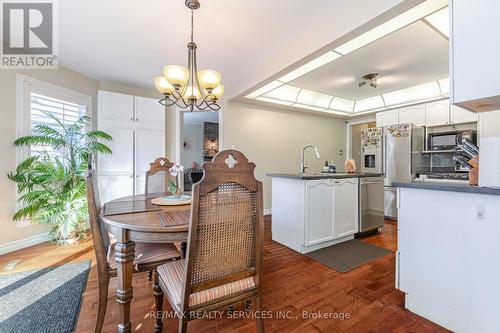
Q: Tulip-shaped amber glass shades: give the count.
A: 5